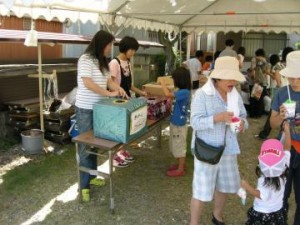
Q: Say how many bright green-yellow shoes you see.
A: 2